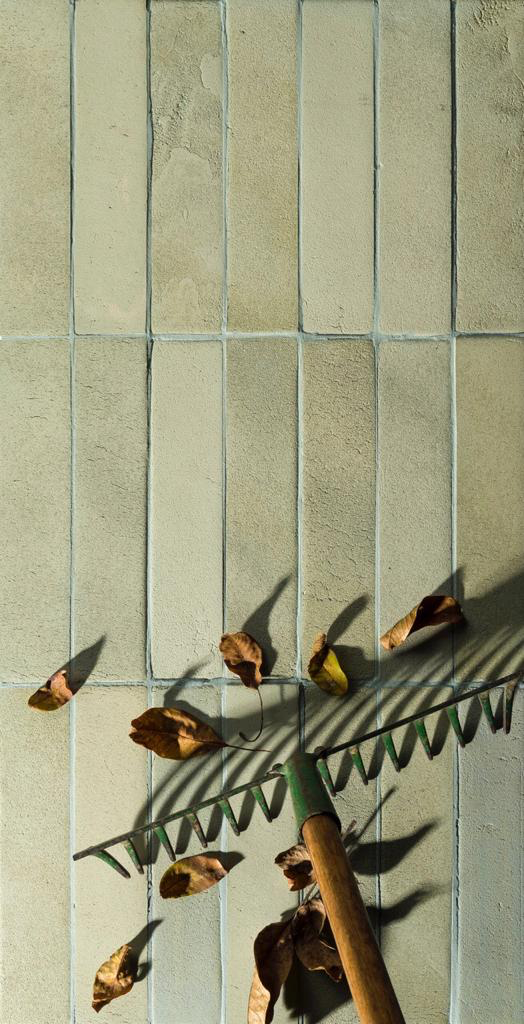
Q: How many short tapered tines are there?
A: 13